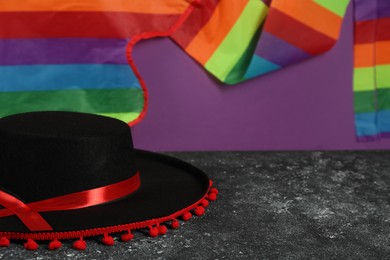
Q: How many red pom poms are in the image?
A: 15